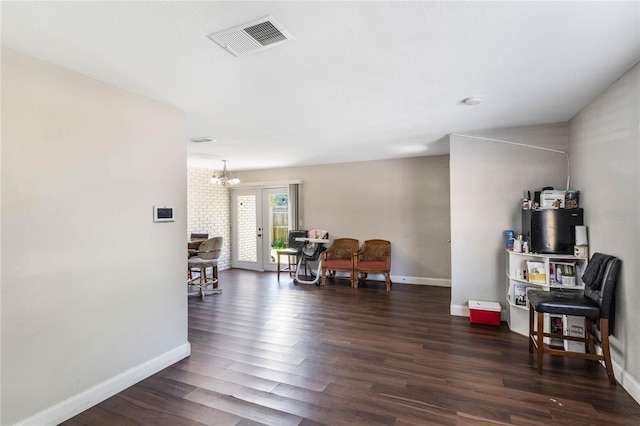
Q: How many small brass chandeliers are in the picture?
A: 1